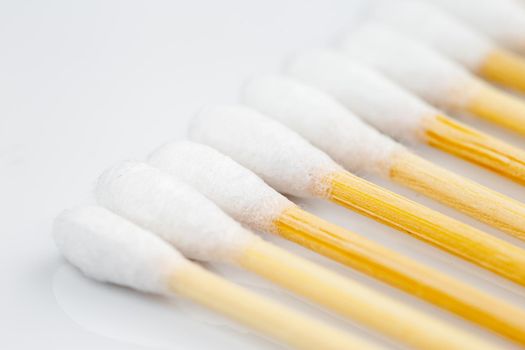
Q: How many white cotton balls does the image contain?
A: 9